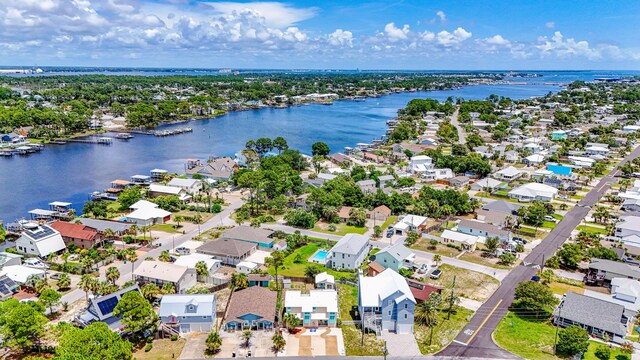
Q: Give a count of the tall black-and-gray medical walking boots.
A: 0